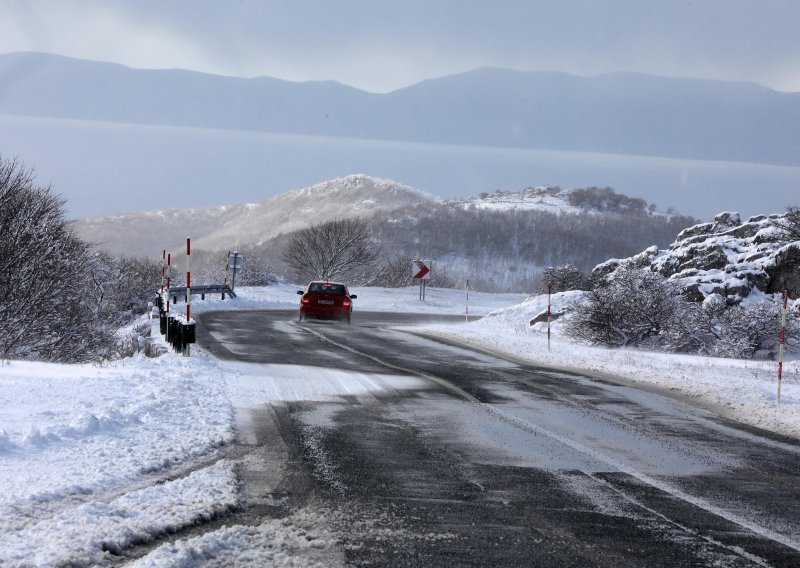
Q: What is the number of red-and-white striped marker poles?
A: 7